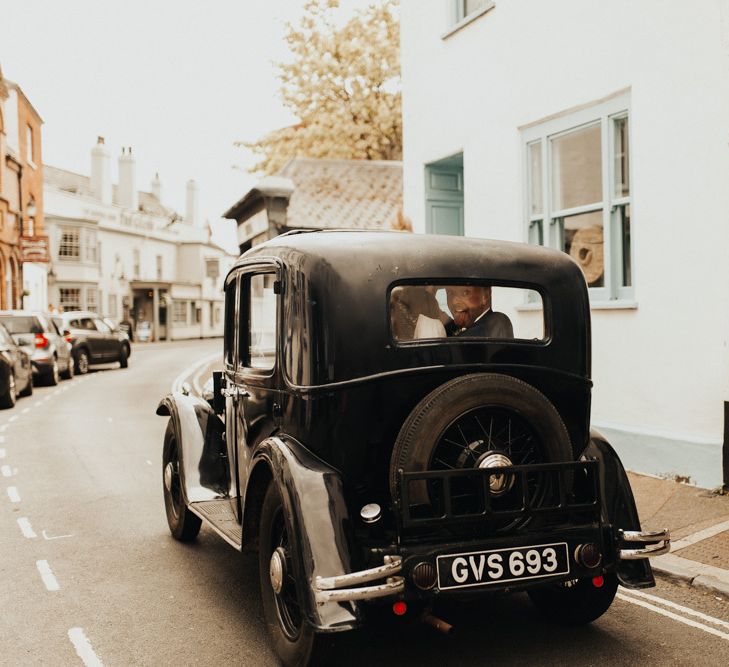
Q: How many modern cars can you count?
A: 3